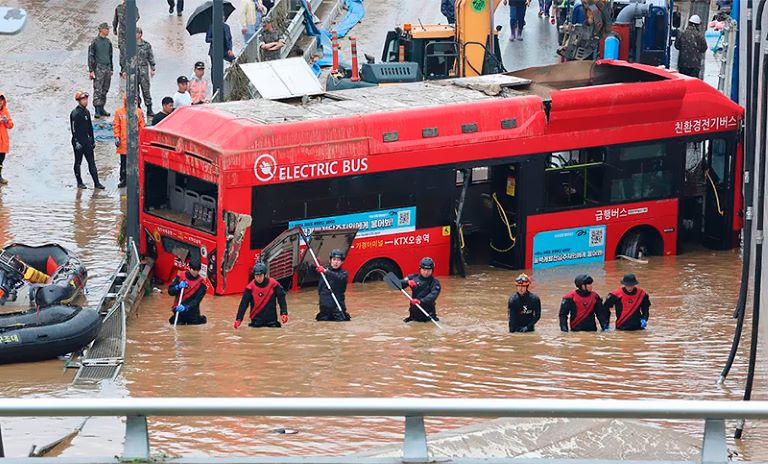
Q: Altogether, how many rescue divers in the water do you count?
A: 7